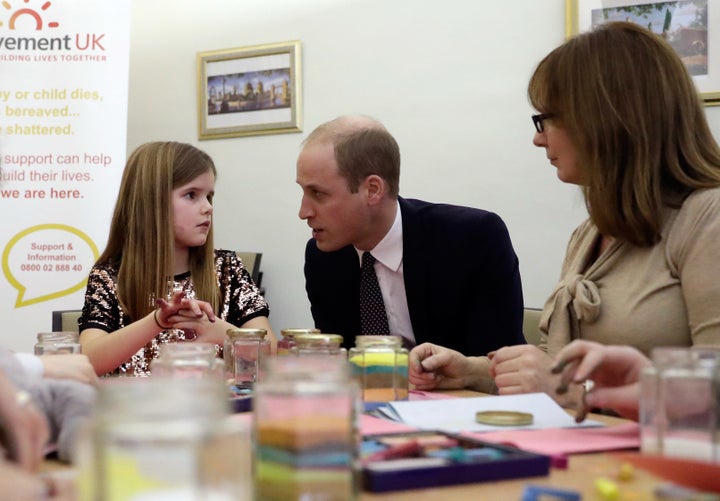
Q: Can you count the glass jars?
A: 9